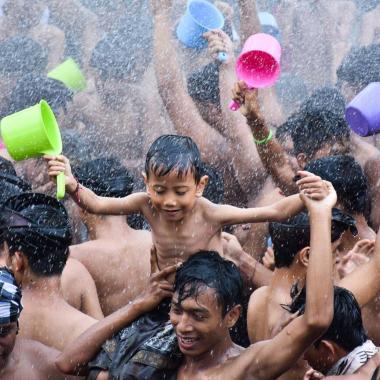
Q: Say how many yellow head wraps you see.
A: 0